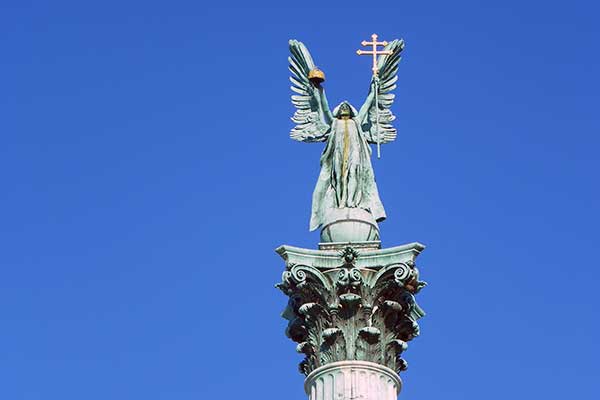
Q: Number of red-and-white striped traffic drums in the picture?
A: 0